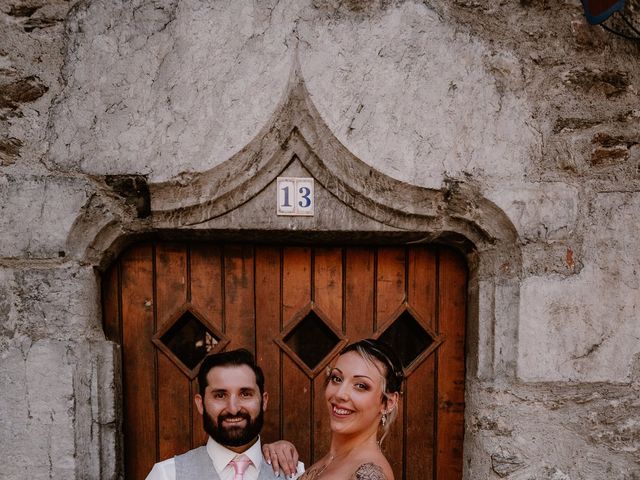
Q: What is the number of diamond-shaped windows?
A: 3